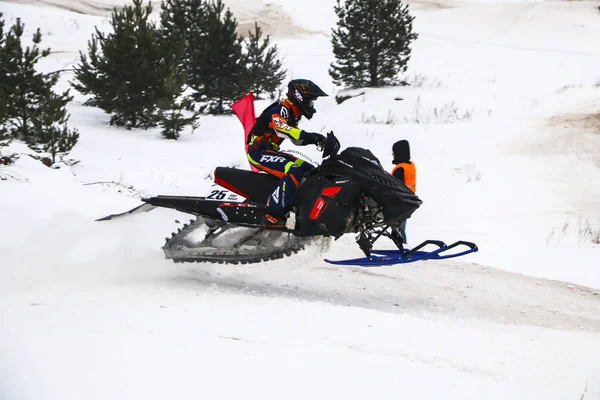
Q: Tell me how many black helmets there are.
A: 1